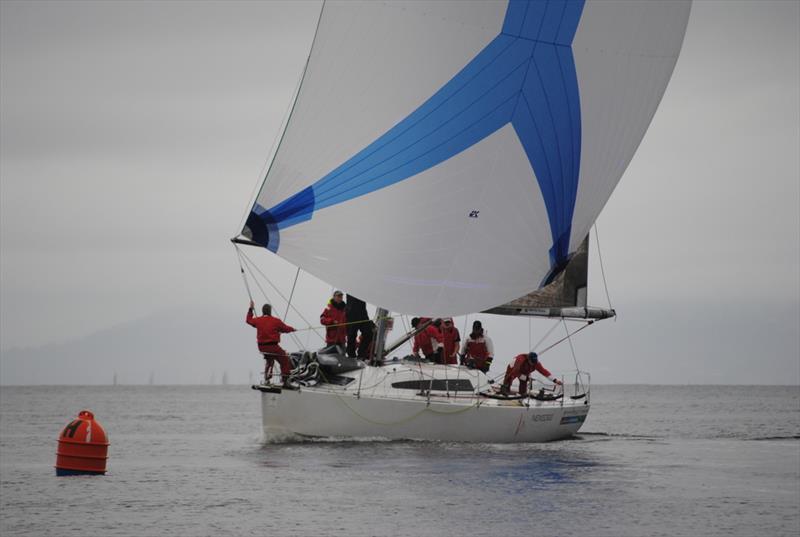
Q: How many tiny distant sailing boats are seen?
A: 5